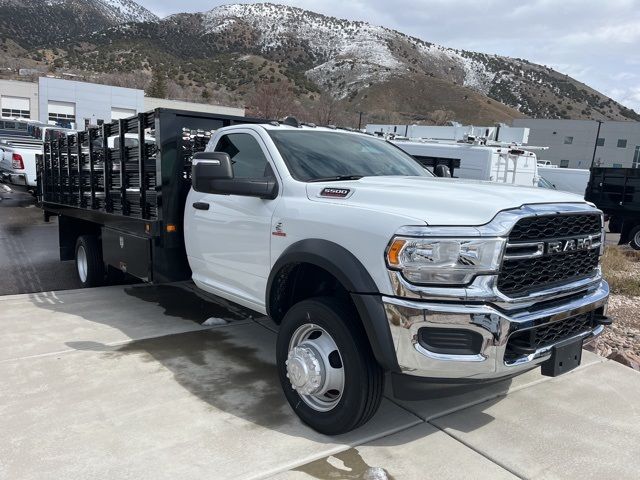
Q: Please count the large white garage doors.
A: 3